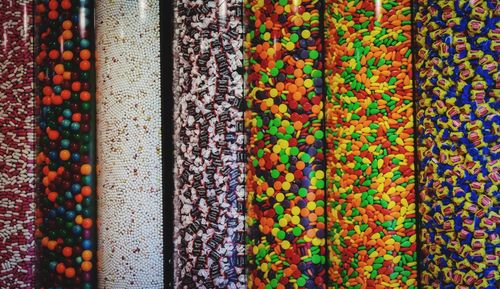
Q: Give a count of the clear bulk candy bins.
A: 7